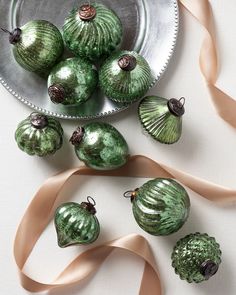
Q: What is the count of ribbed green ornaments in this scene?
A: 7